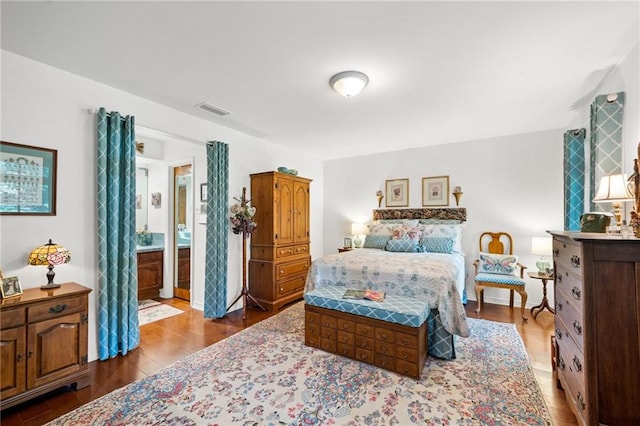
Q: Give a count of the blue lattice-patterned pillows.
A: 1